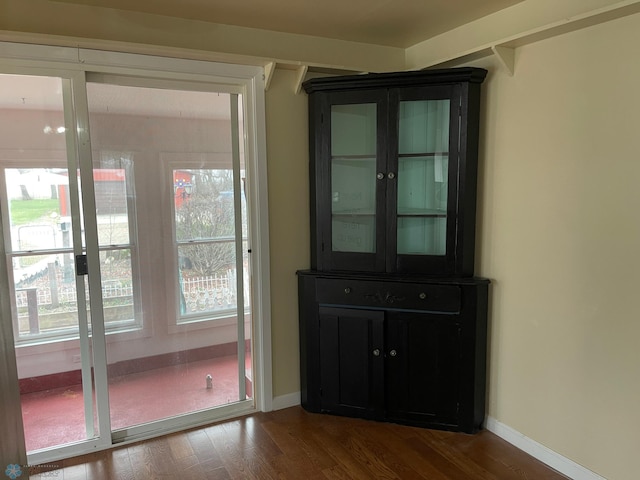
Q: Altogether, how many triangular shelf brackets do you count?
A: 3